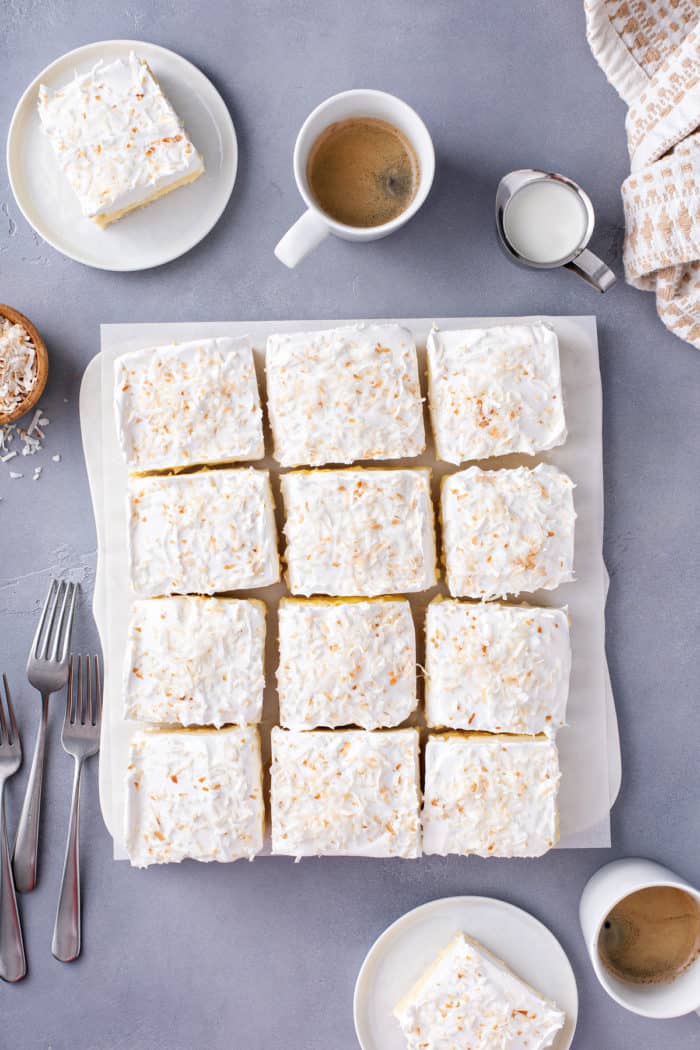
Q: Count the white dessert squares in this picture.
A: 14